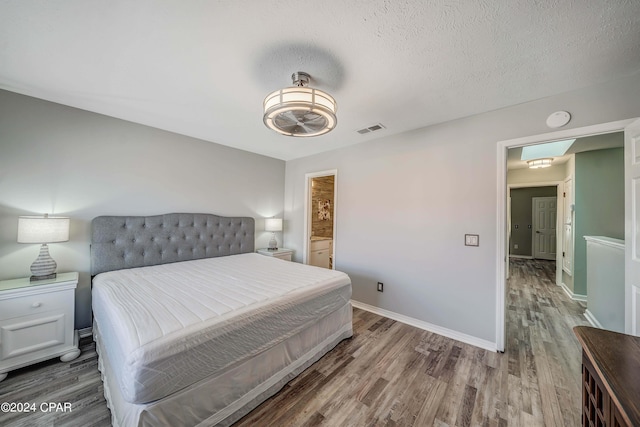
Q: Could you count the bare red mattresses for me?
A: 0